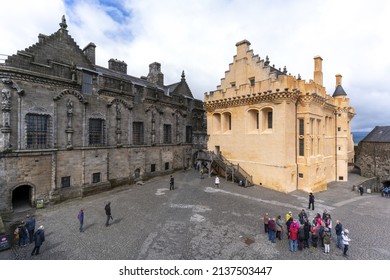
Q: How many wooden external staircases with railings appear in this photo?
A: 1